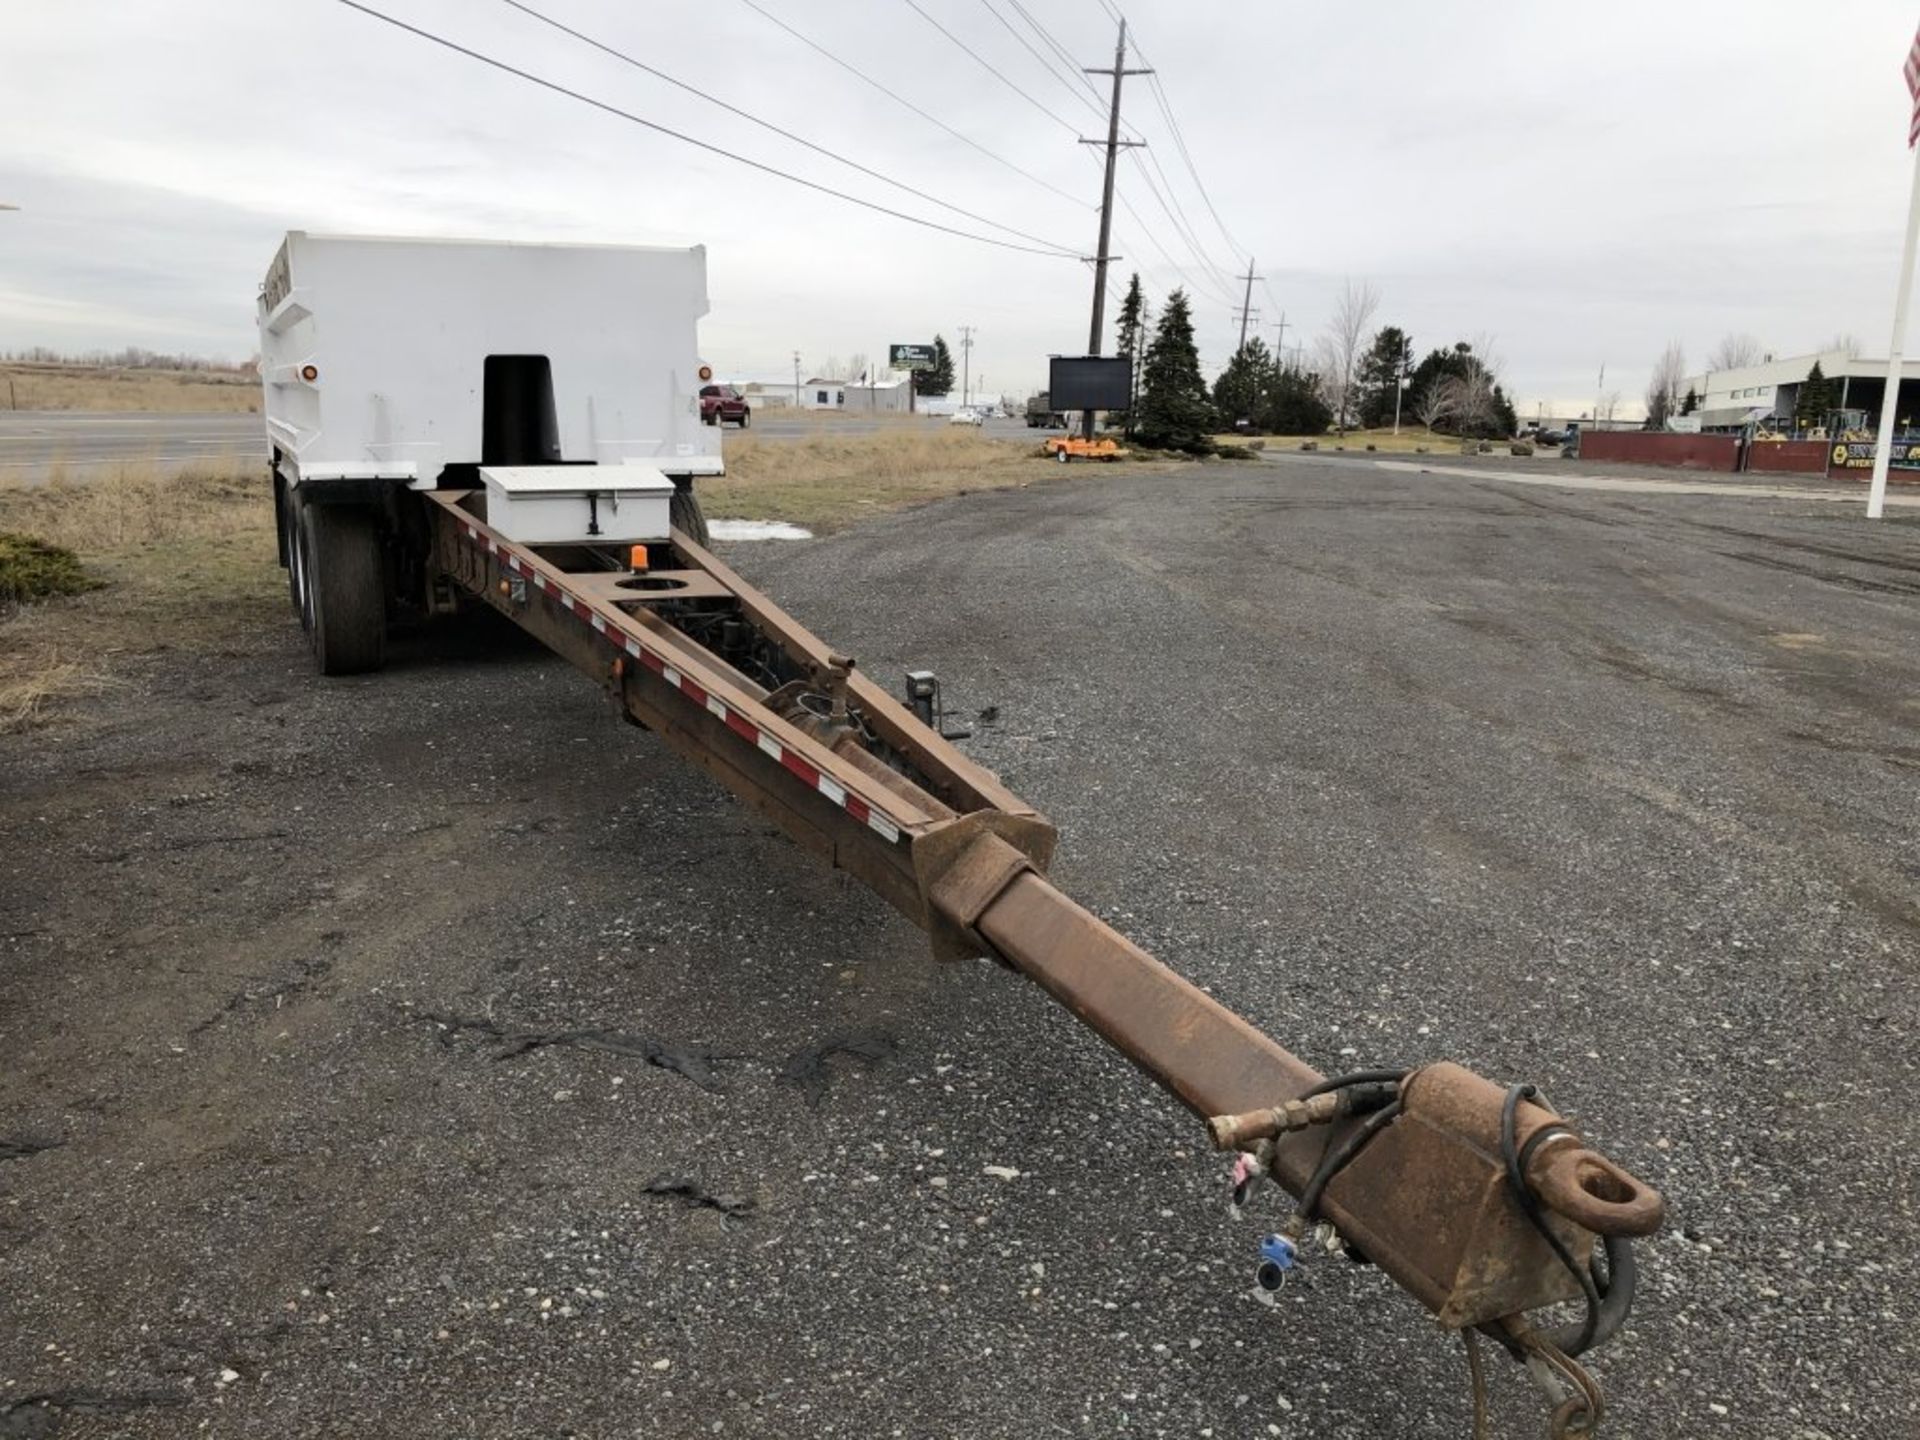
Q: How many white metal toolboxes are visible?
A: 1